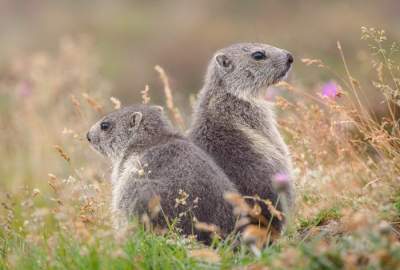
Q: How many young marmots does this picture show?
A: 2